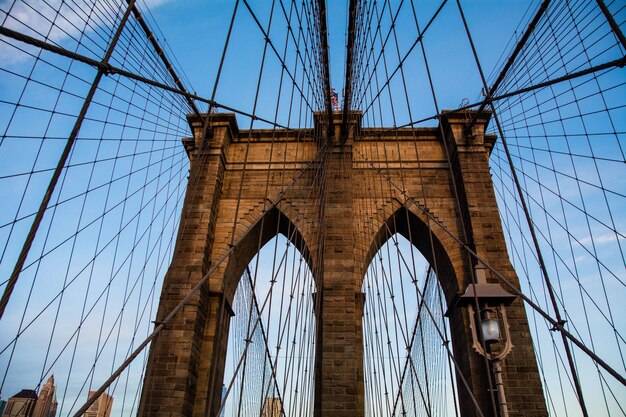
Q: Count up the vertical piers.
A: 3